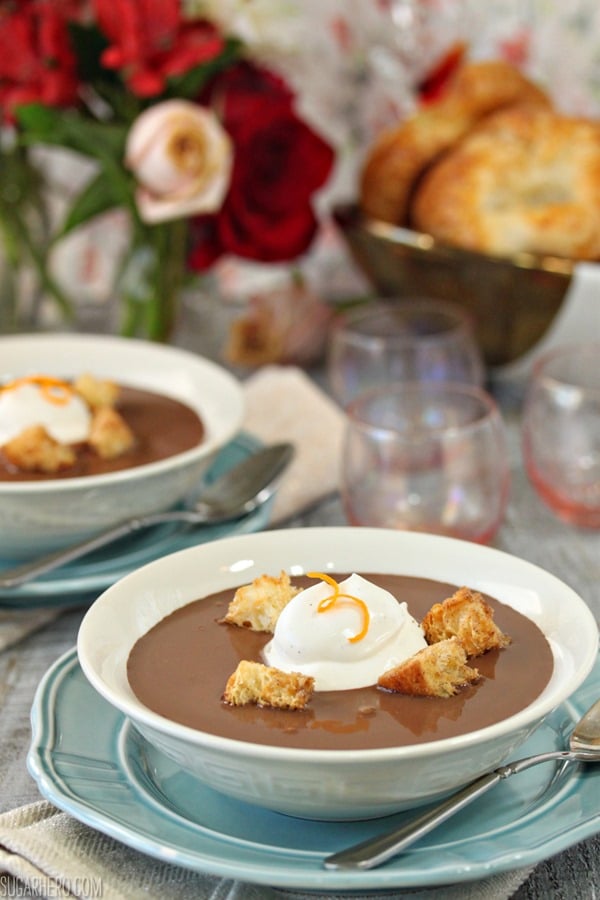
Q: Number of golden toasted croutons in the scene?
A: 7